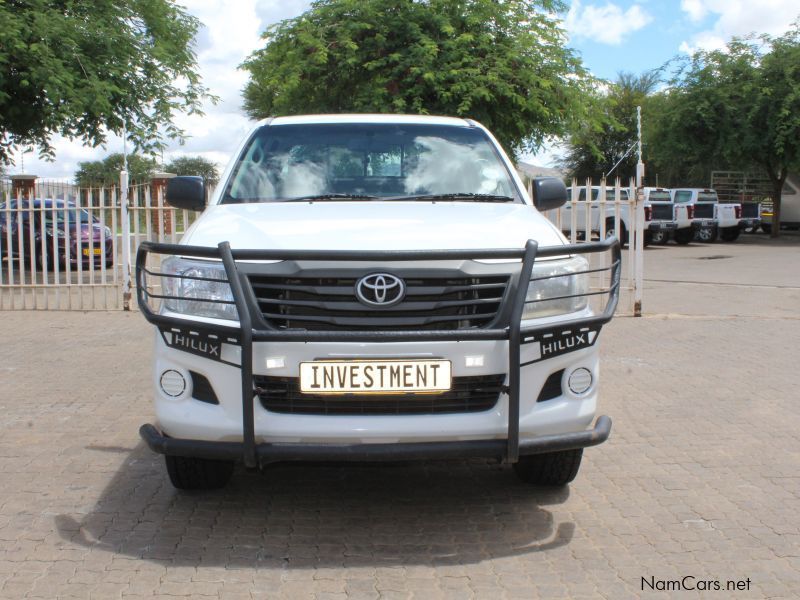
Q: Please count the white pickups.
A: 4